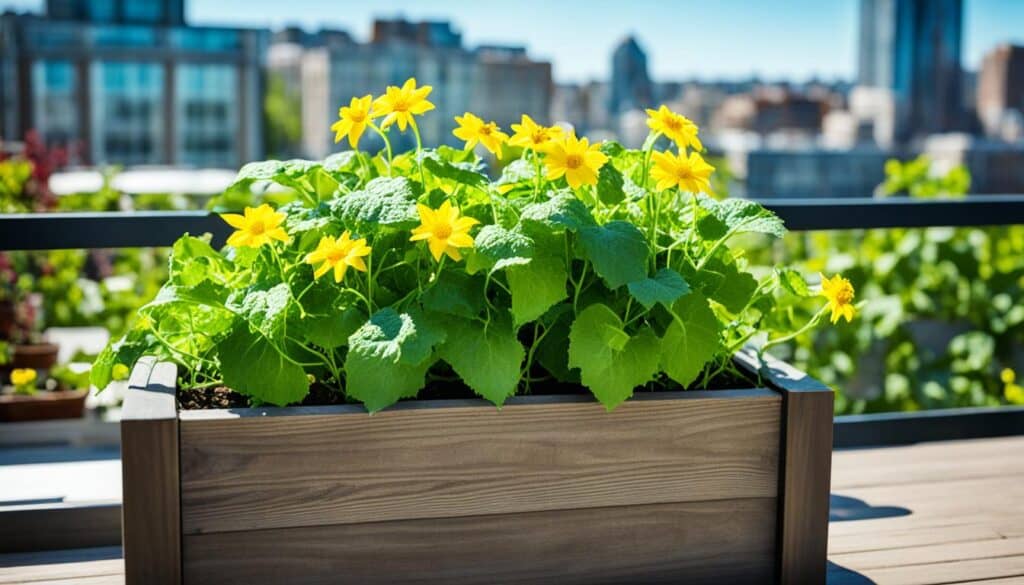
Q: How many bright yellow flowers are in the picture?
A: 11